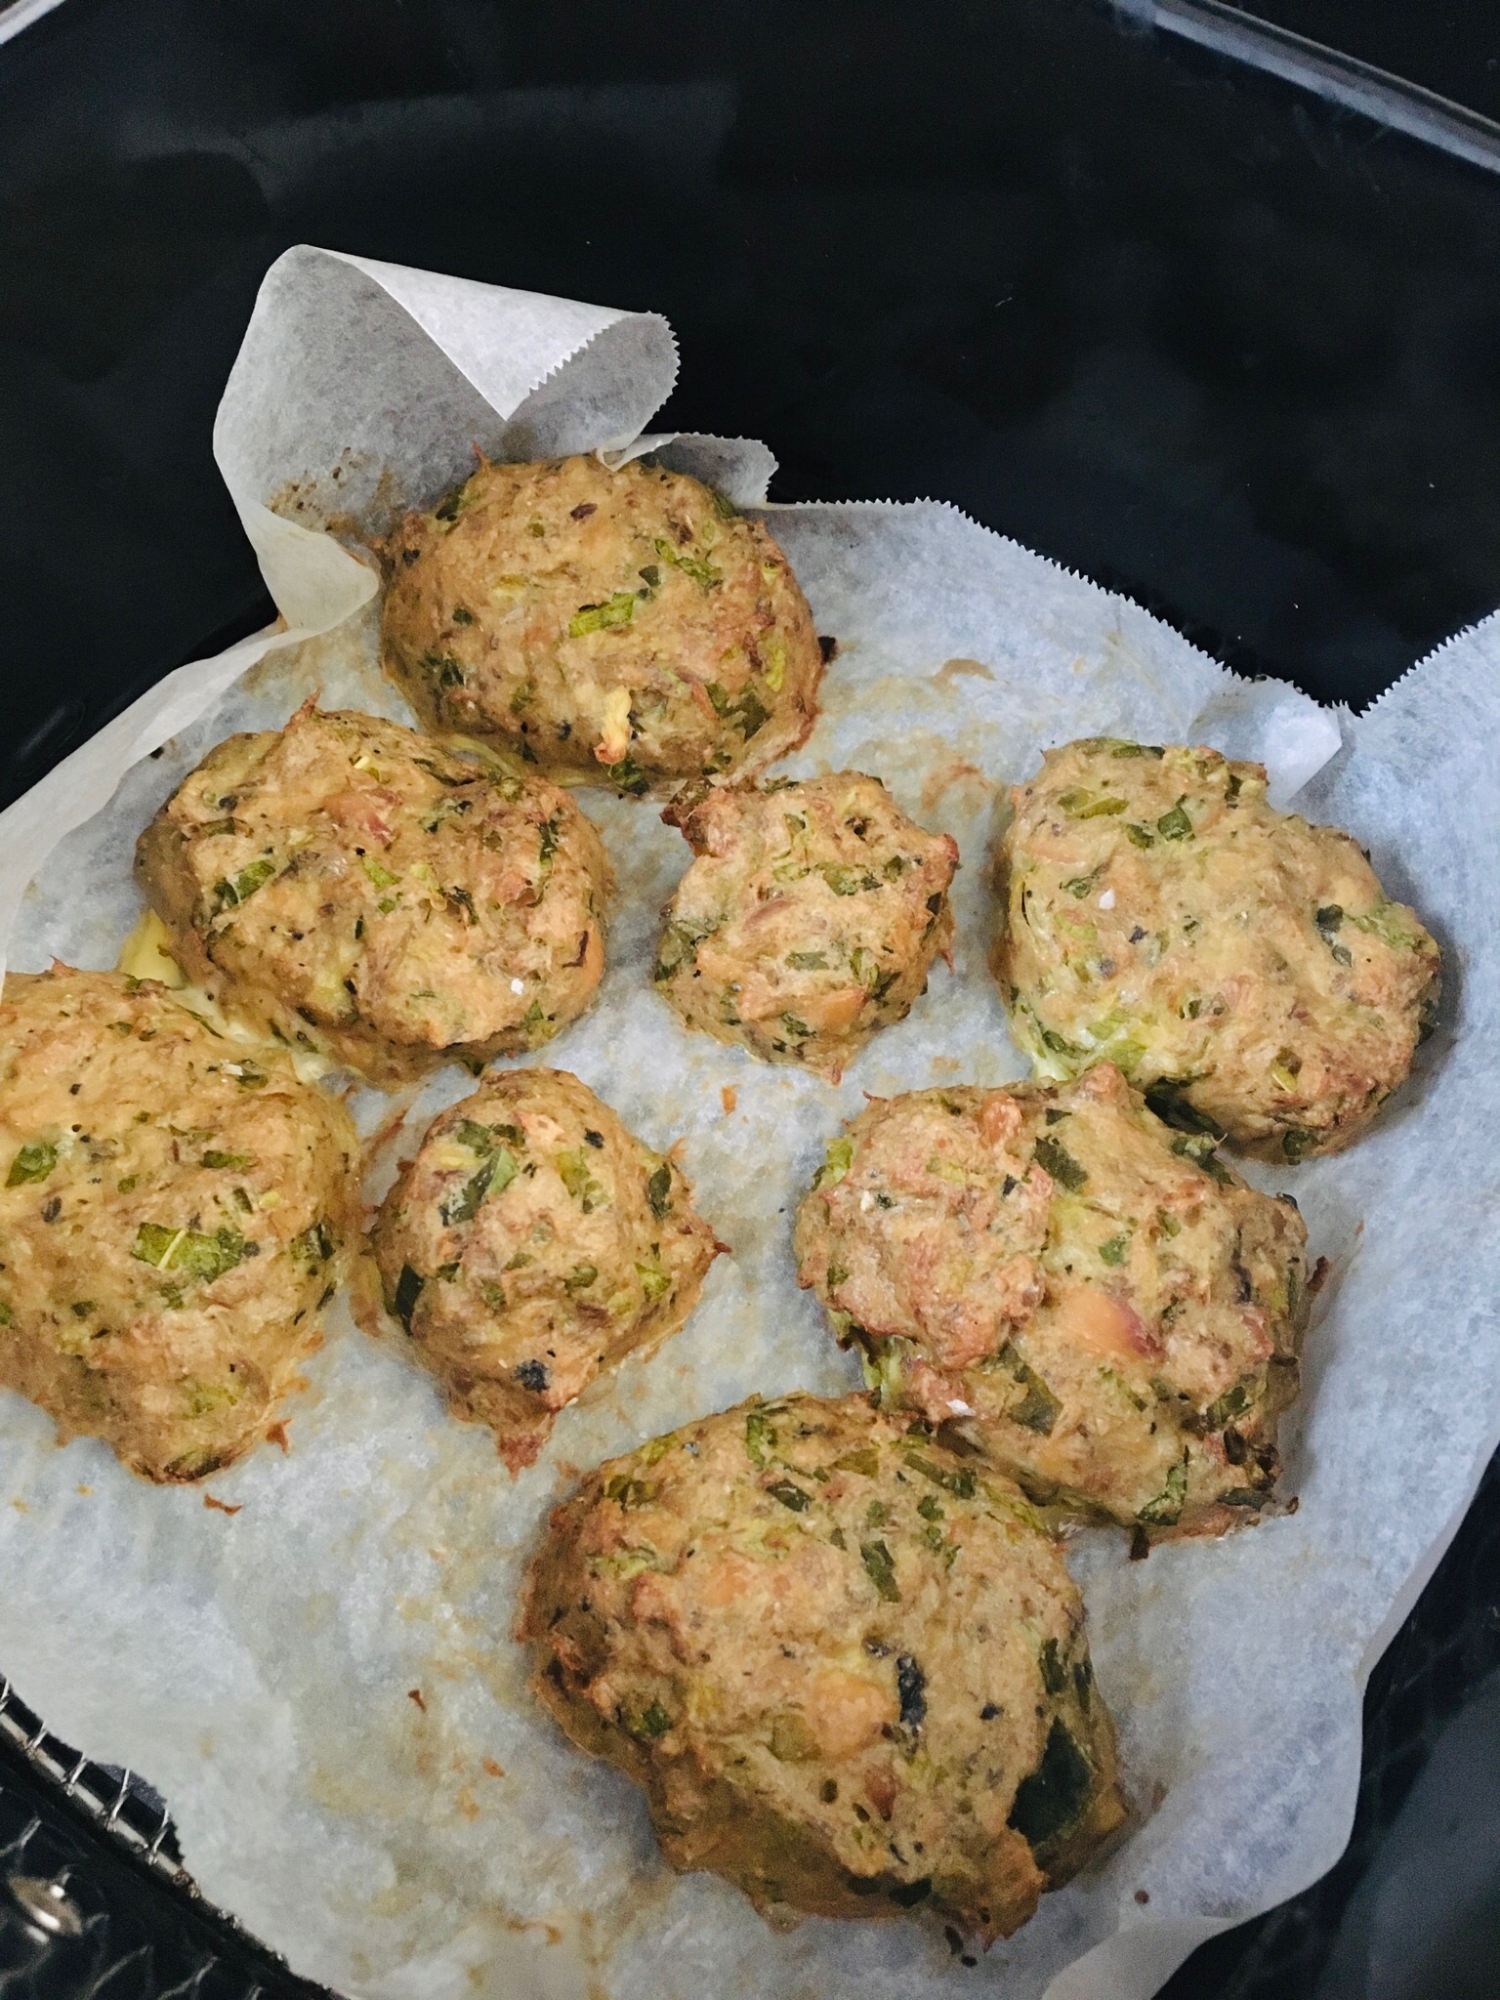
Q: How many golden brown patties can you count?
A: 8